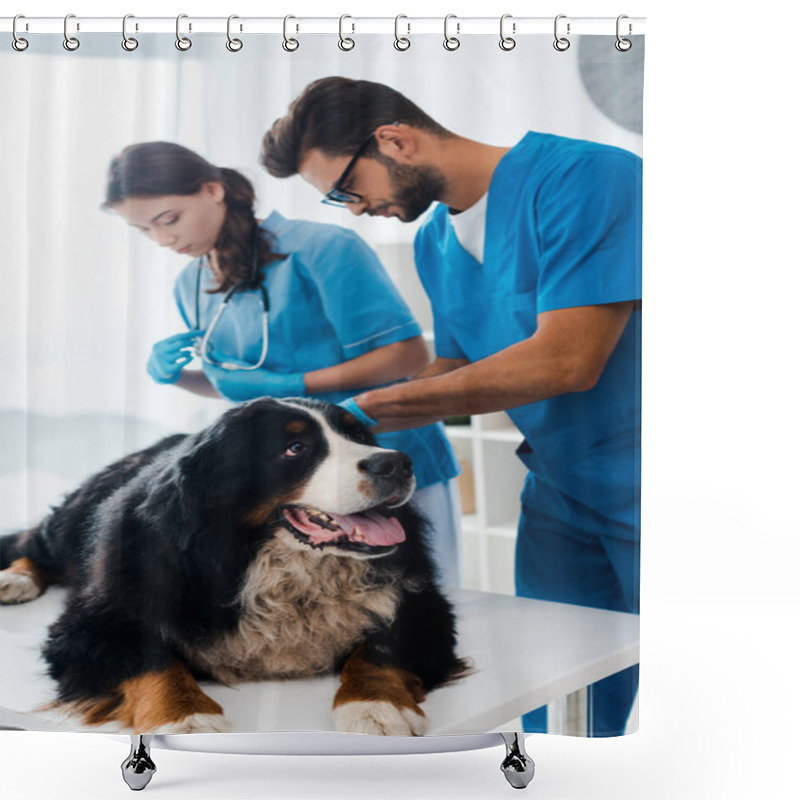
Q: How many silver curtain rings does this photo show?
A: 12